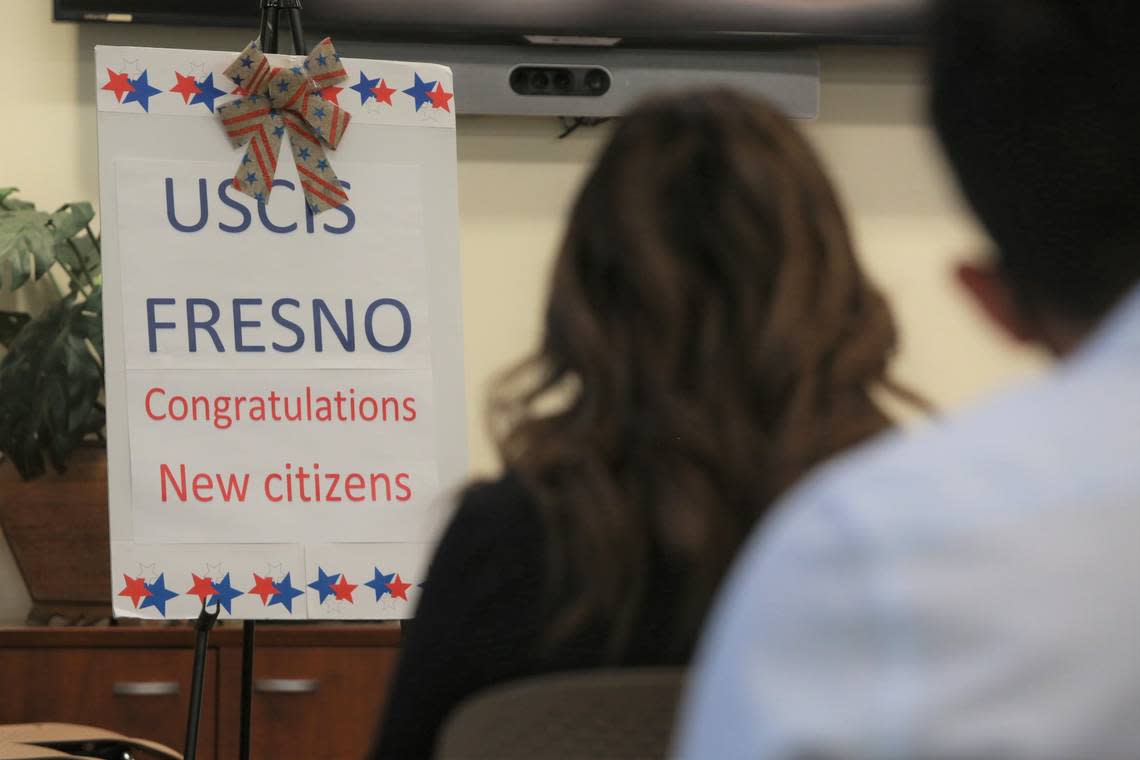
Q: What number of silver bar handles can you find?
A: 2